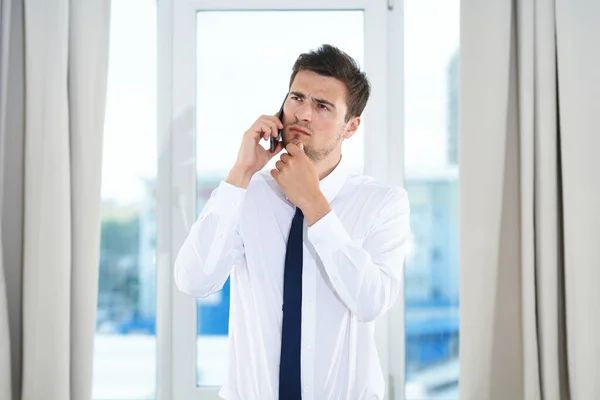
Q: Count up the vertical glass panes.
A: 3